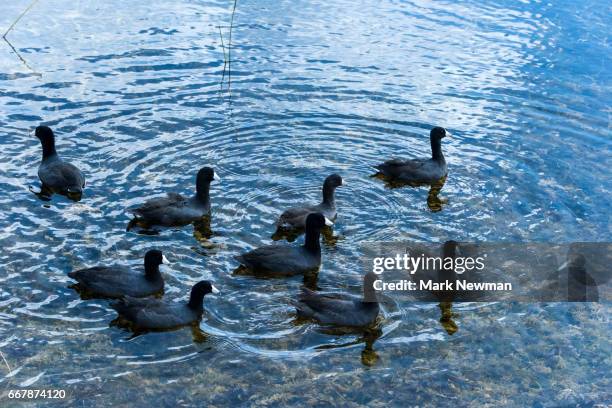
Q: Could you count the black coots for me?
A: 9